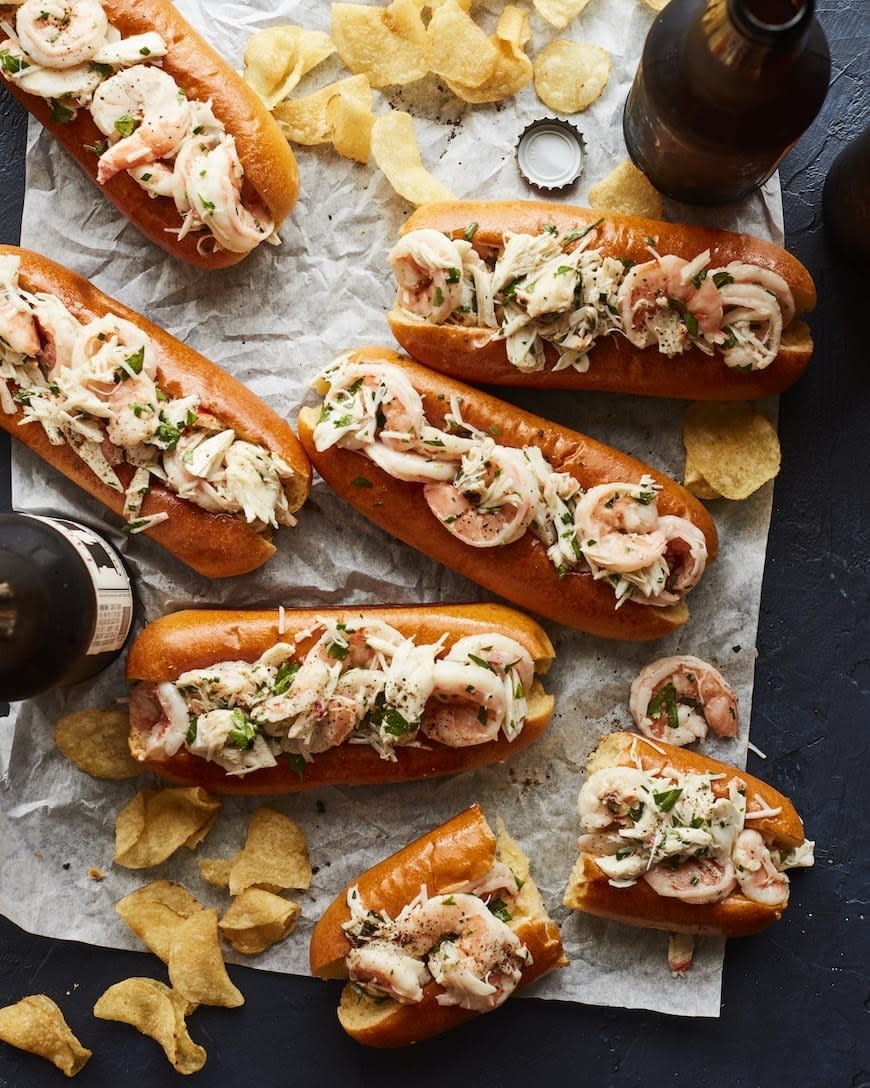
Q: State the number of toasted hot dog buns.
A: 6